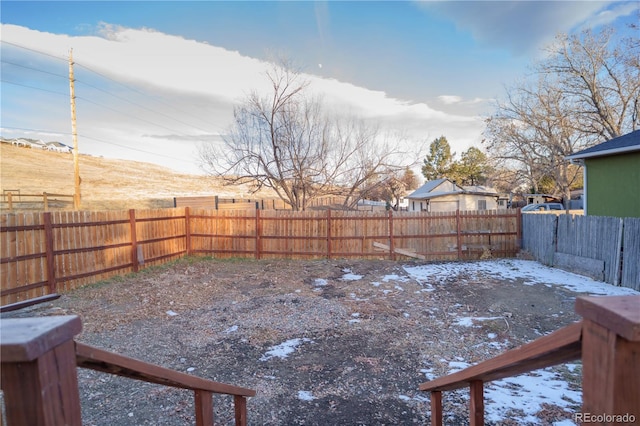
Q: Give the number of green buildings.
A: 1